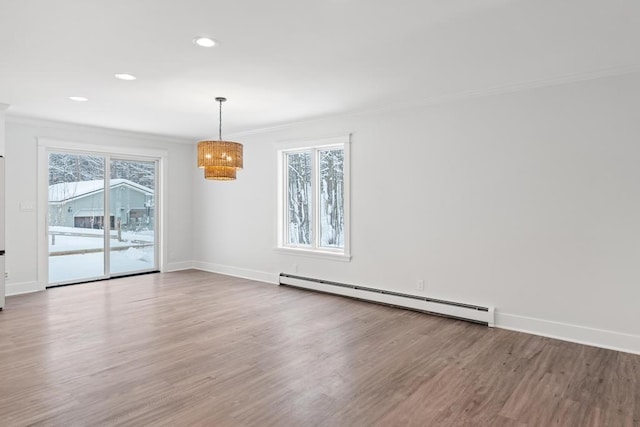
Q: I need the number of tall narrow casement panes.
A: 2